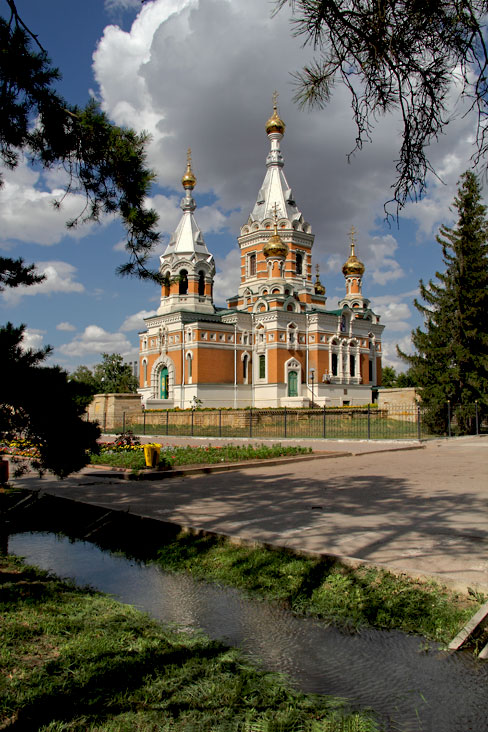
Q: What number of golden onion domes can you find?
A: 5